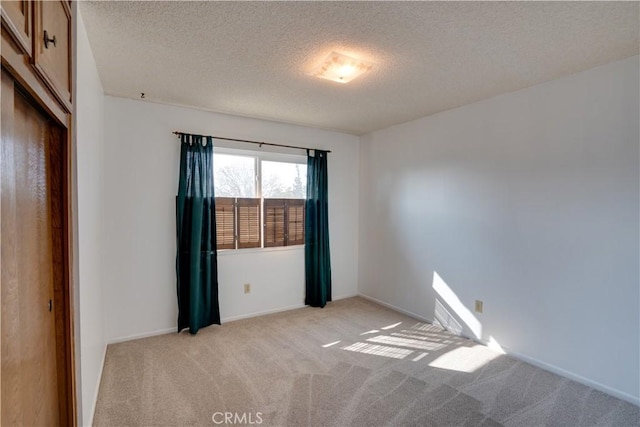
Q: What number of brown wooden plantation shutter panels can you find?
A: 4